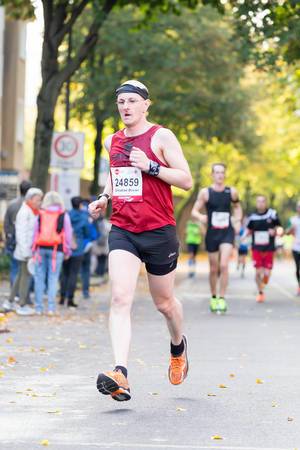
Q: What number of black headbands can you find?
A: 1